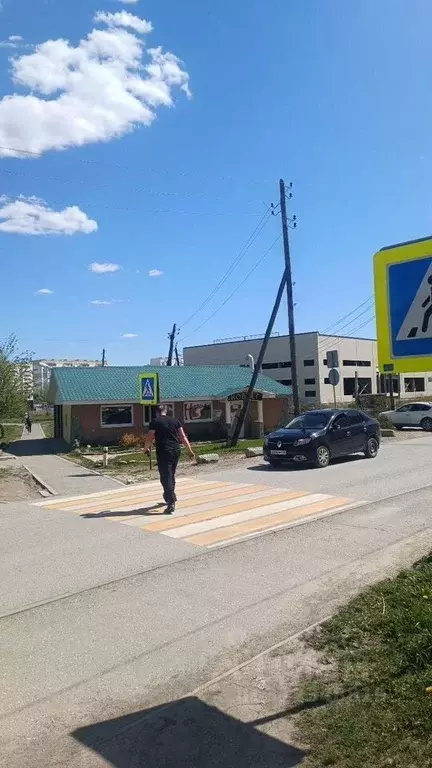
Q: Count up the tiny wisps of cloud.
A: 5